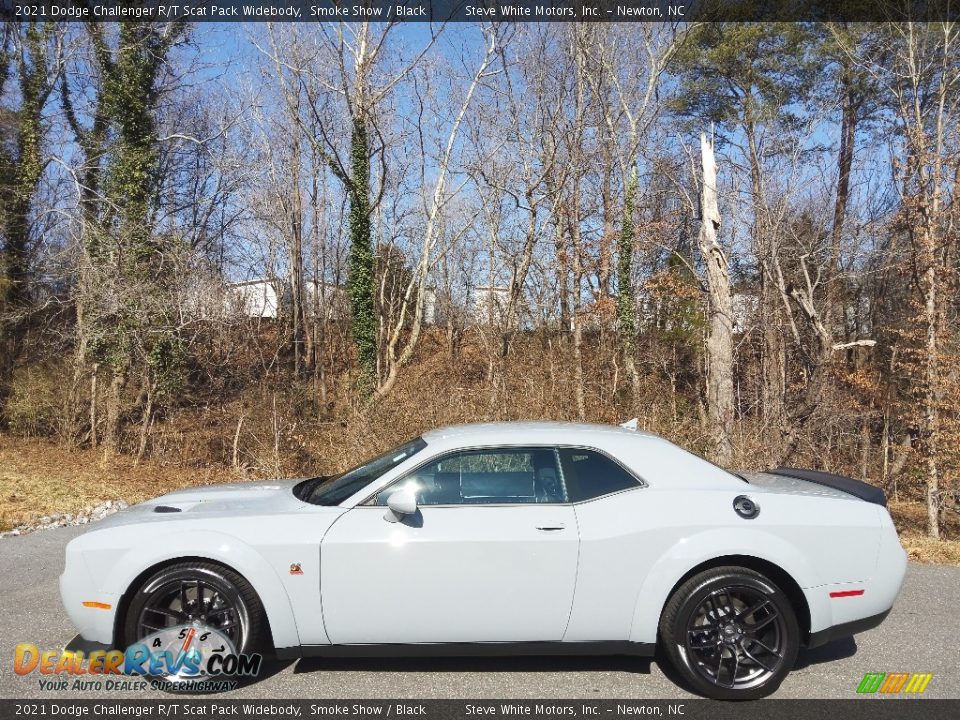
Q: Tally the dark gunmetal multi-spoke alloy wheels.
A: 2